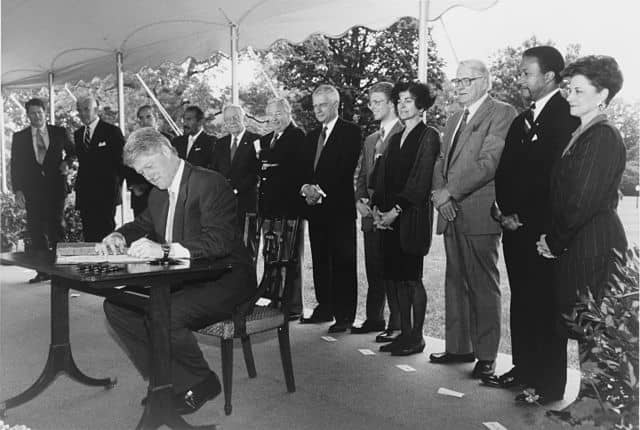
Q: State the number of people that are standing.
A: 12